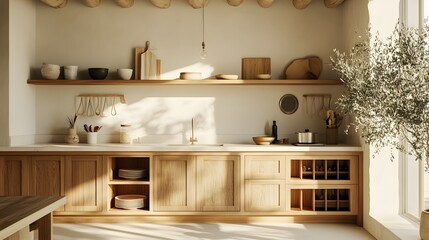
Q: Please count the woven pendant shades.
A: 0